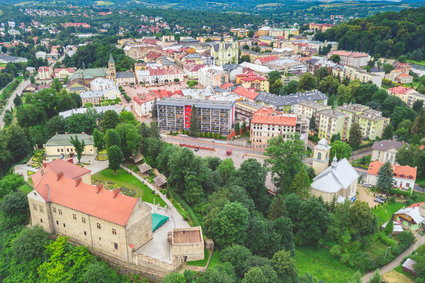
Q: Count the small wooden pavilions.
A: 3